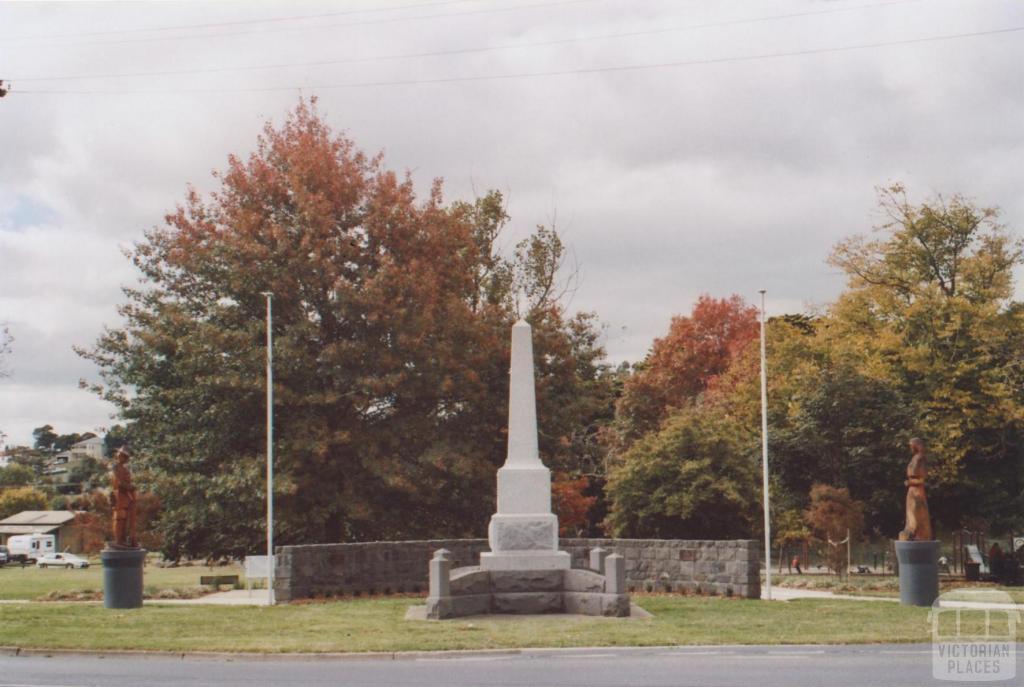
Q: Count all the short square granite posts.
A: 4